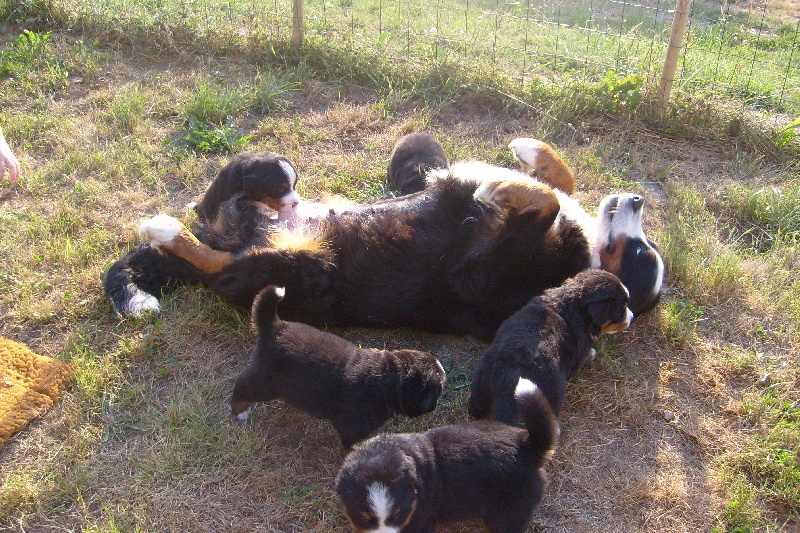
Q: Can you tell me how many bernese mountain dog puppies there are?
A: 5